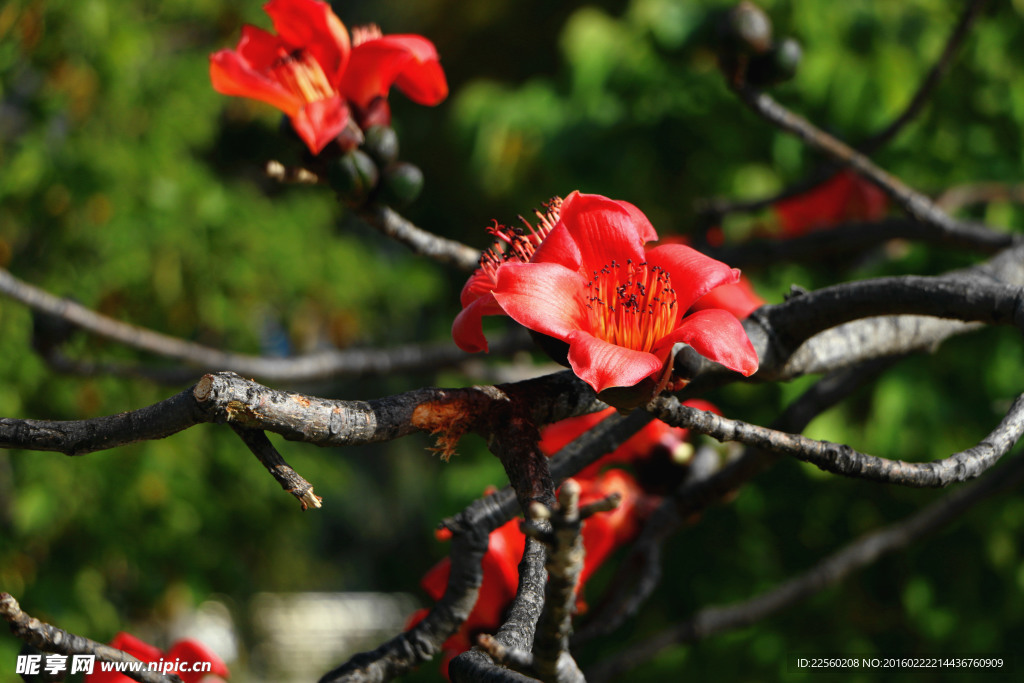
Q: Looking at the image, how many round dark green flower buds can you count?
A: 5